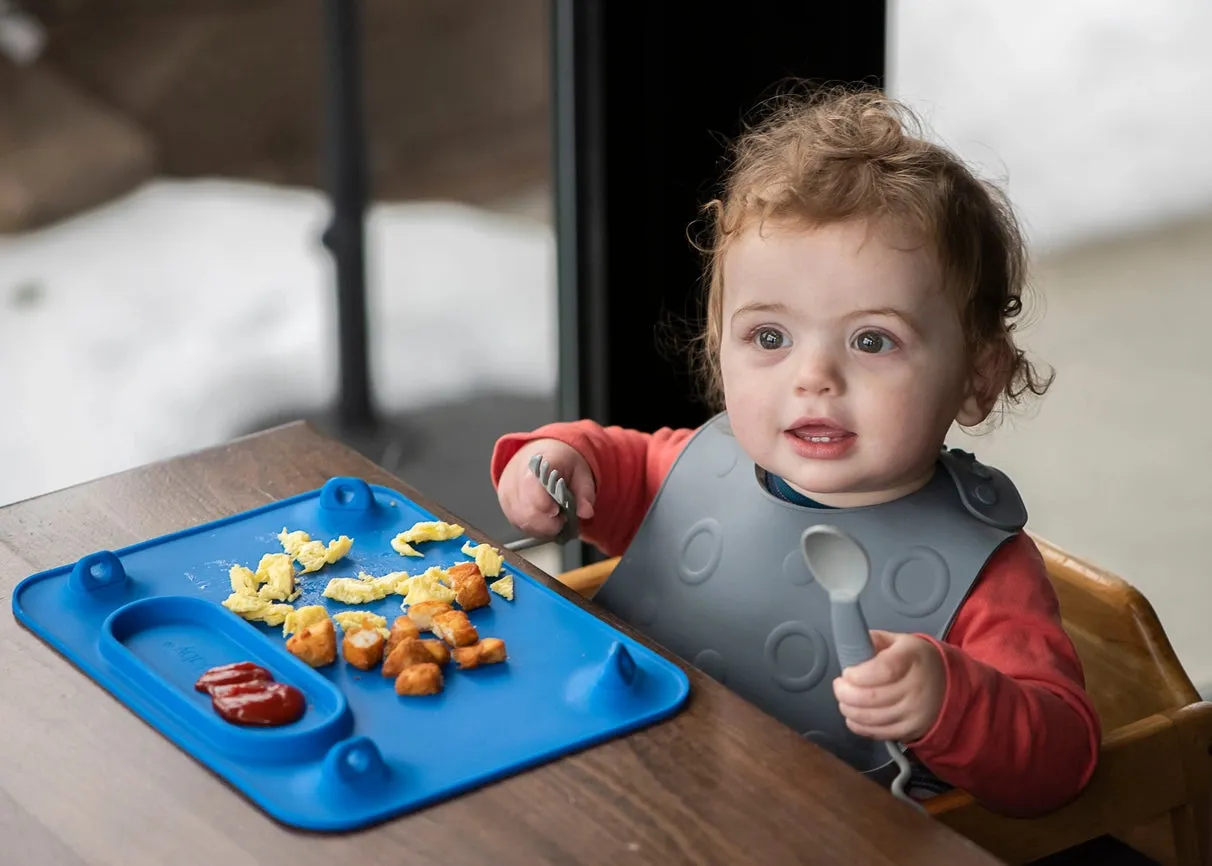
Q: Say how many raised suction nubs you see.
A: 4